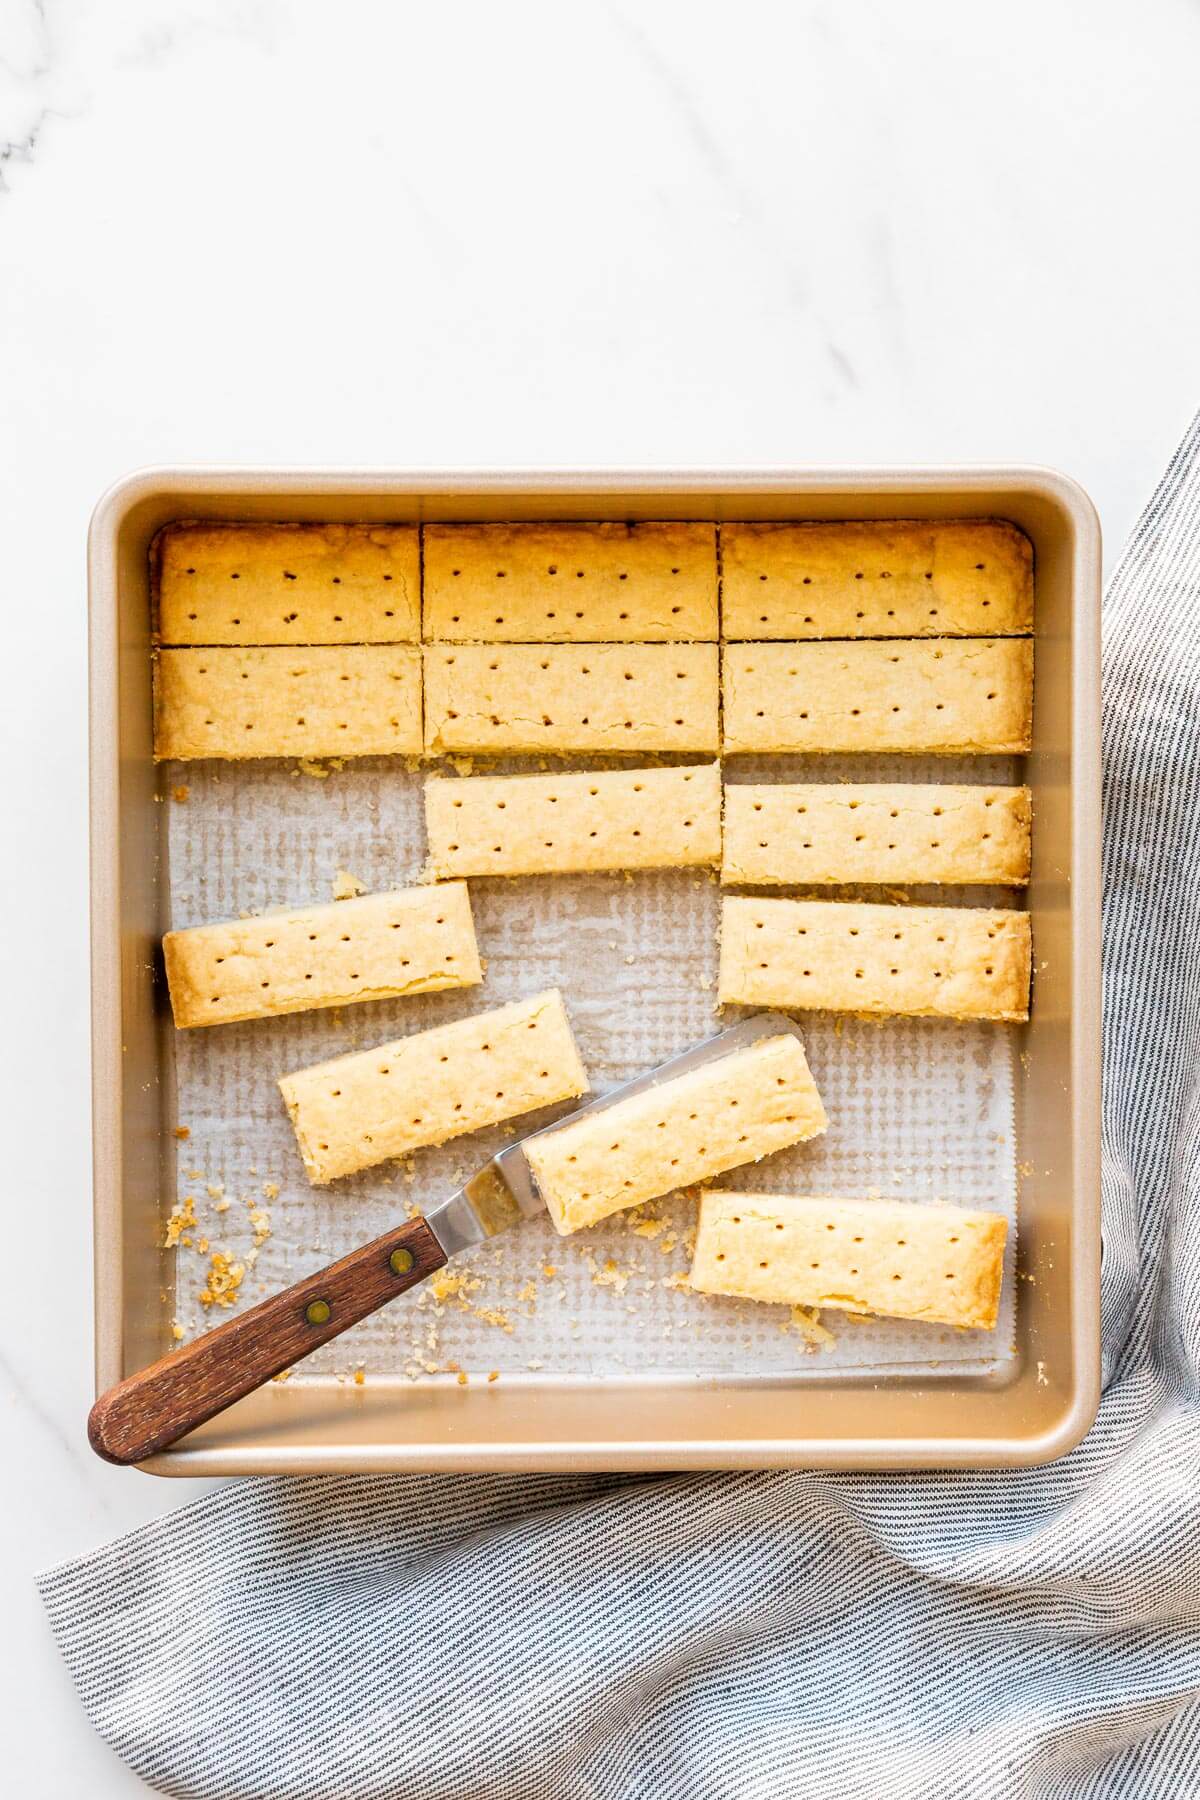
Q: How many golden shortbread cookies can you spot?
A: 13